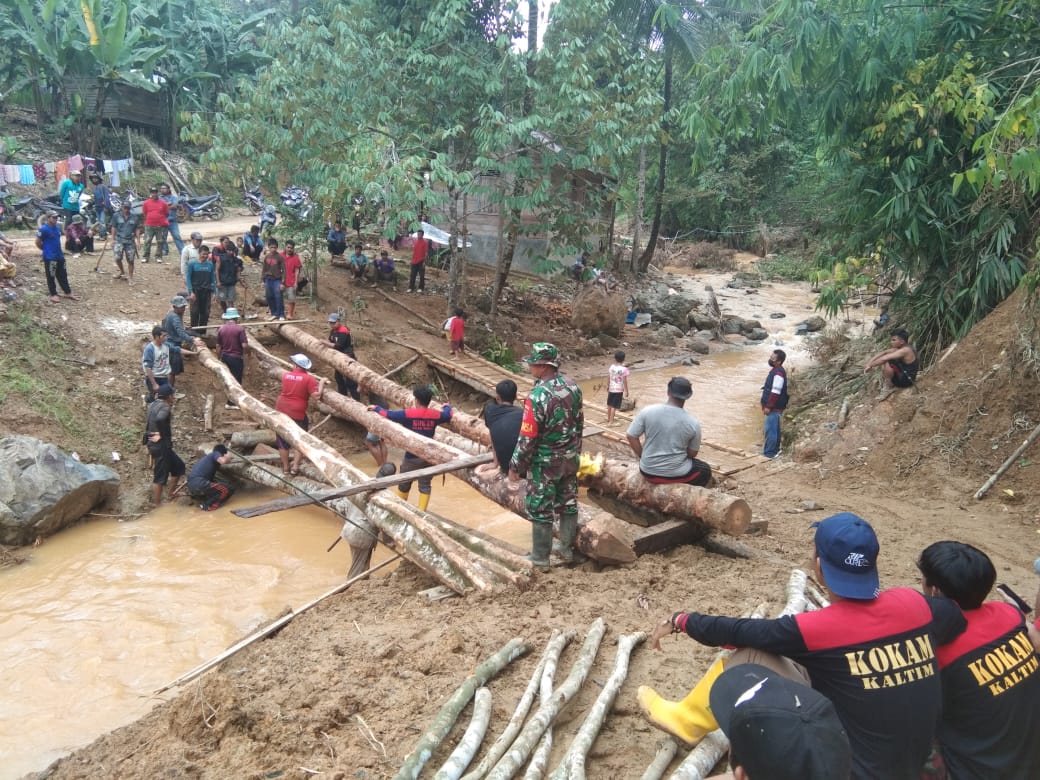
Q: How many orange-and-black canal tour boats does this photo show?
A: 0